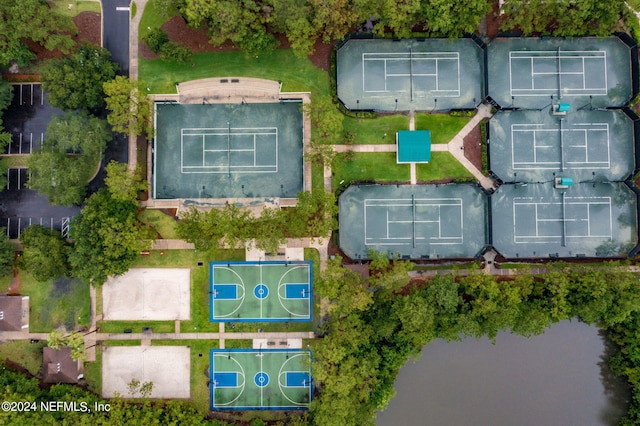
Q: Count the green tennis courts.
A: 6